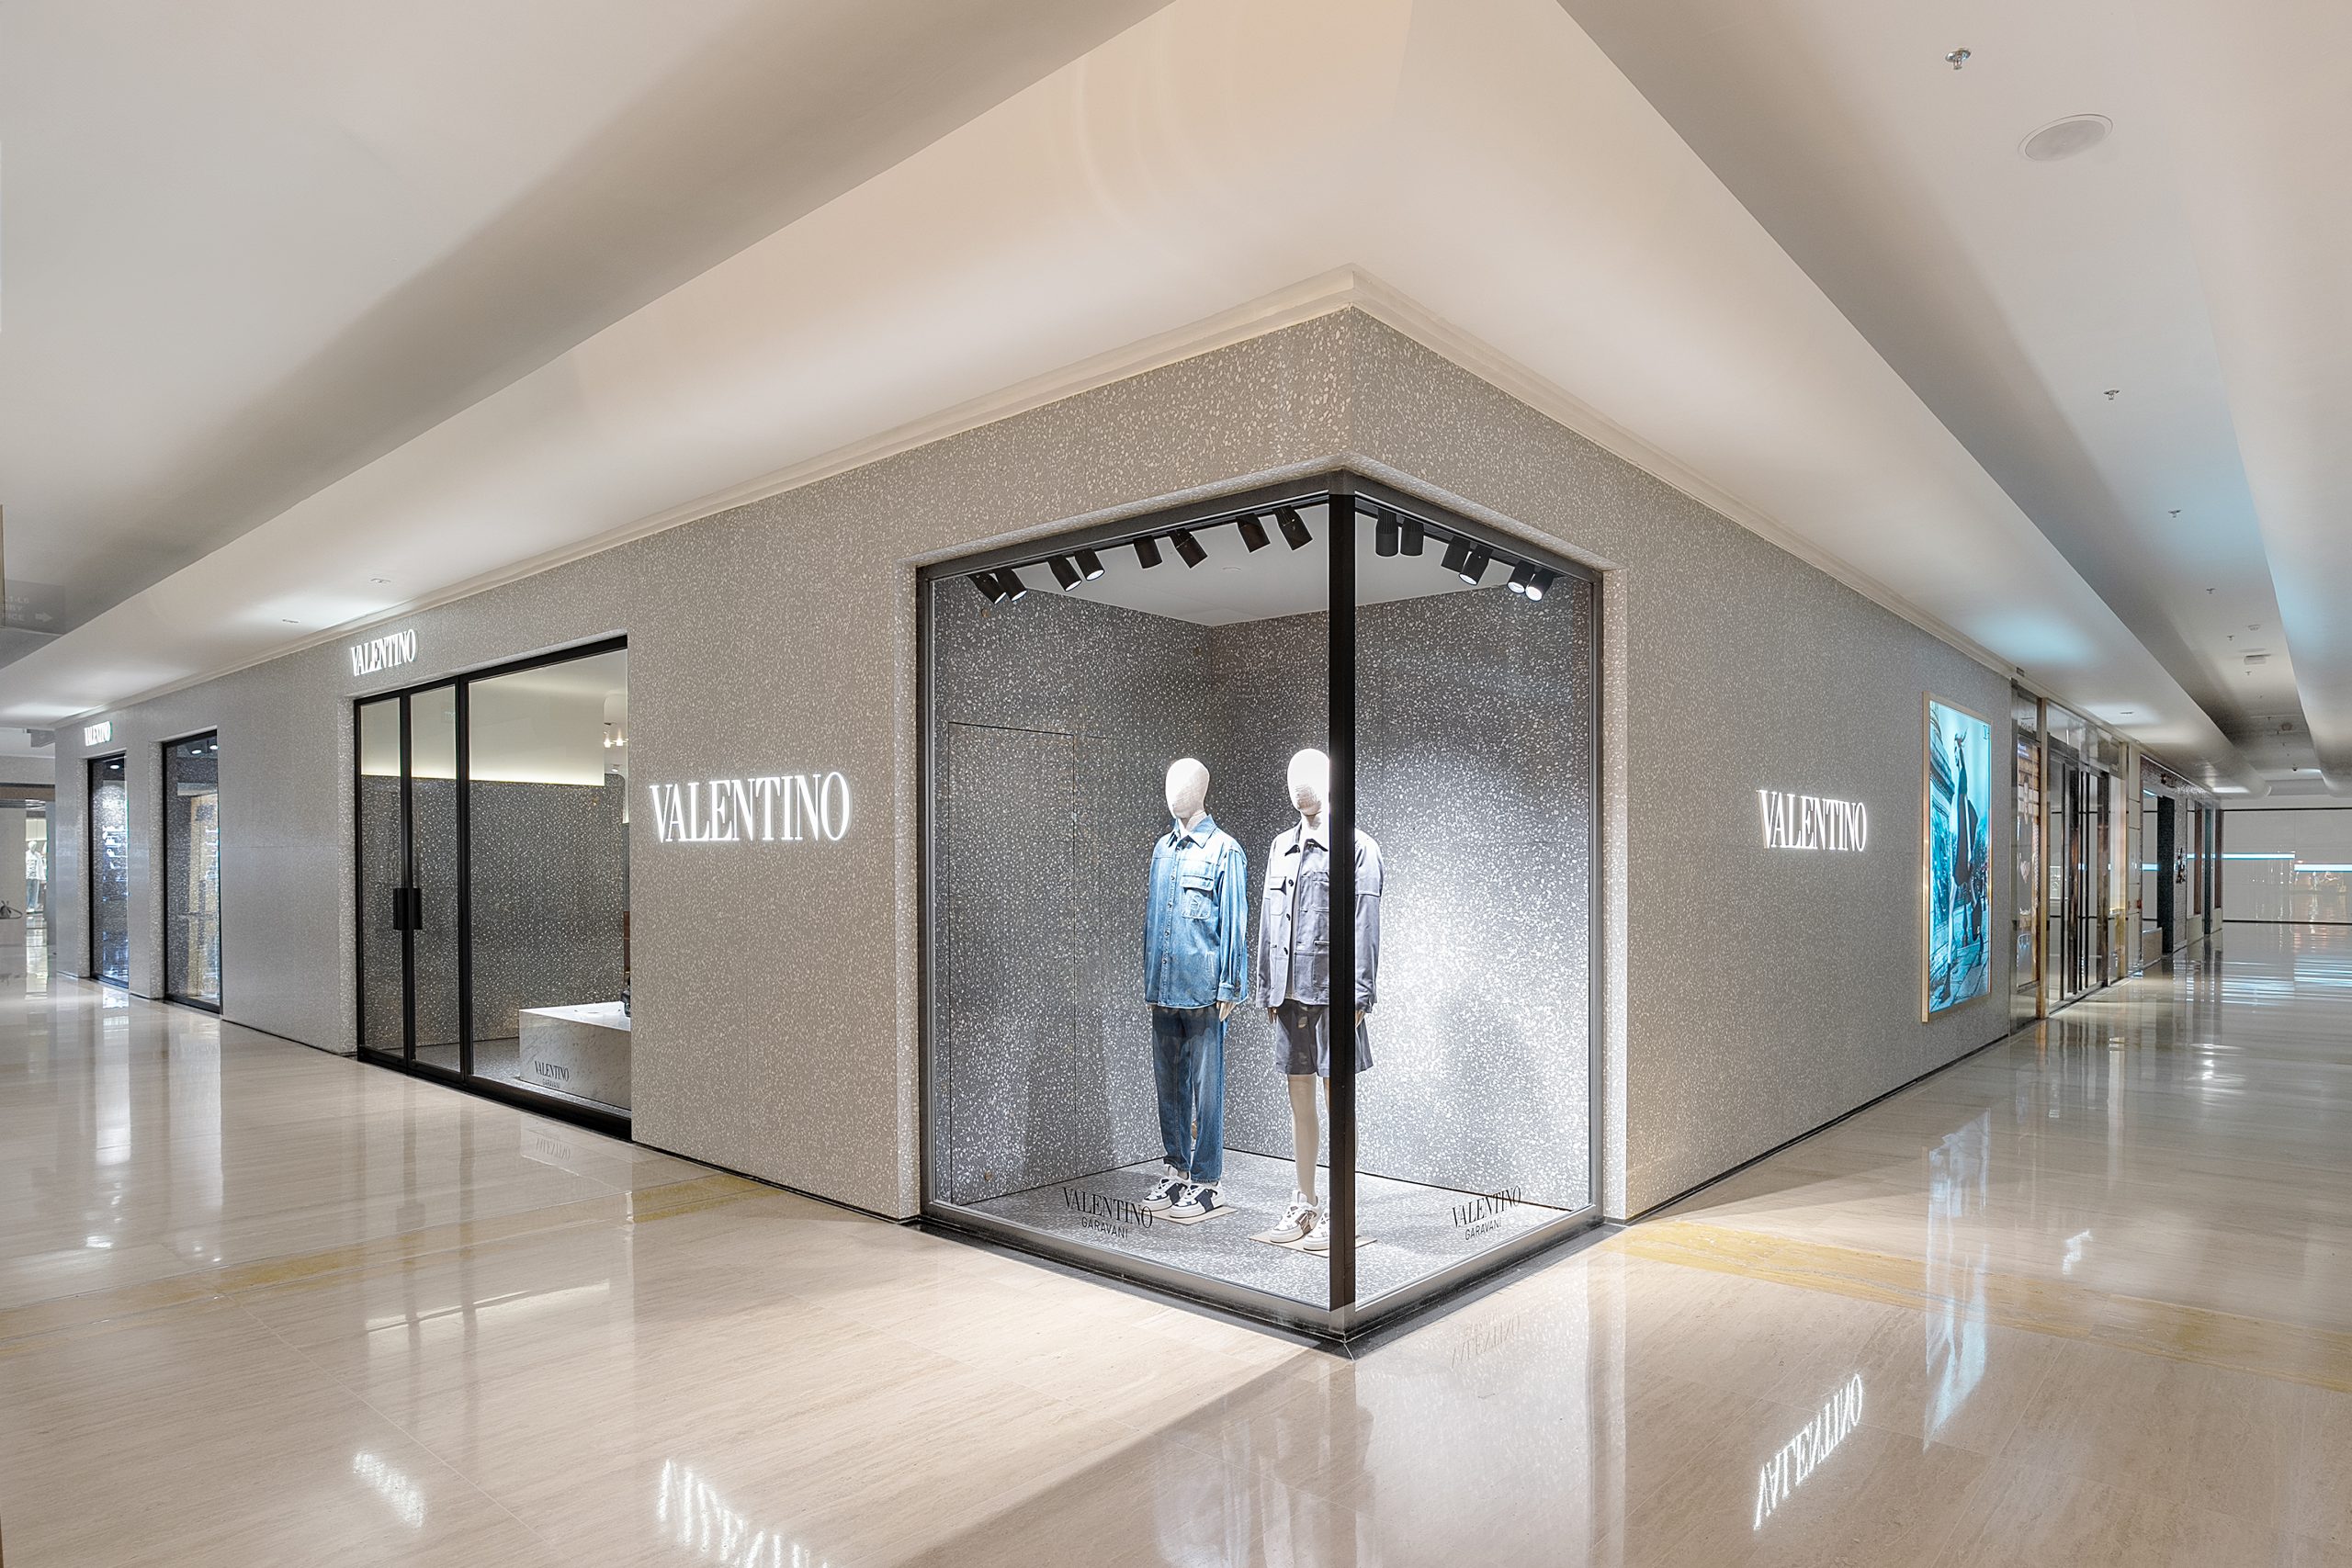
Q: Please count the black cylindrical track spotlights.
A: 14